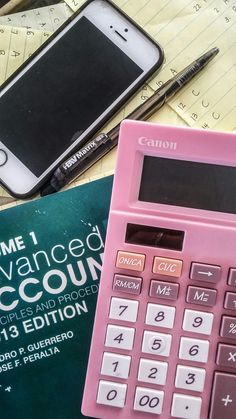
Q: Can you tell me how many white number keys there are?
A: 11